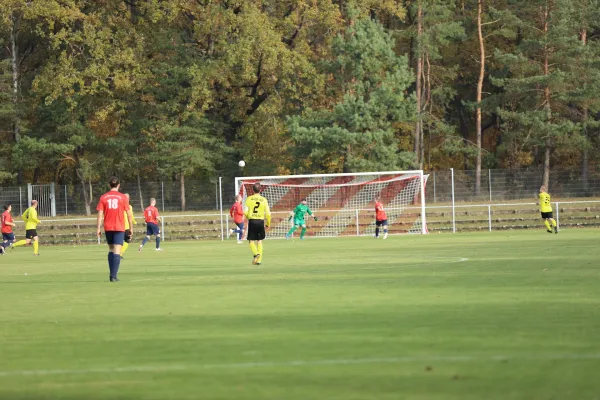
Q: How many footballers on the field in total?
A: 10